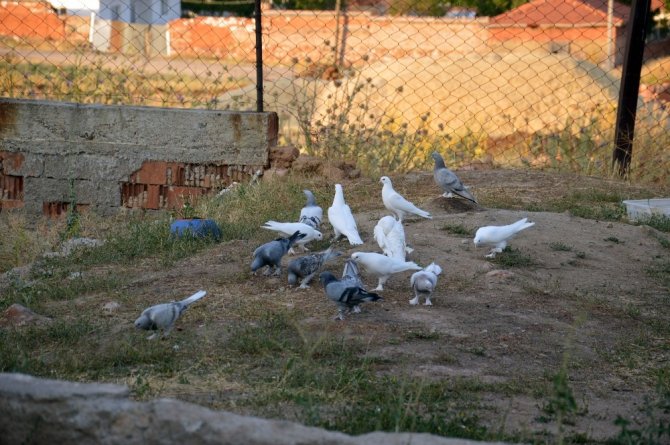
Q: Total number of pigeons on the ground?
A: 14